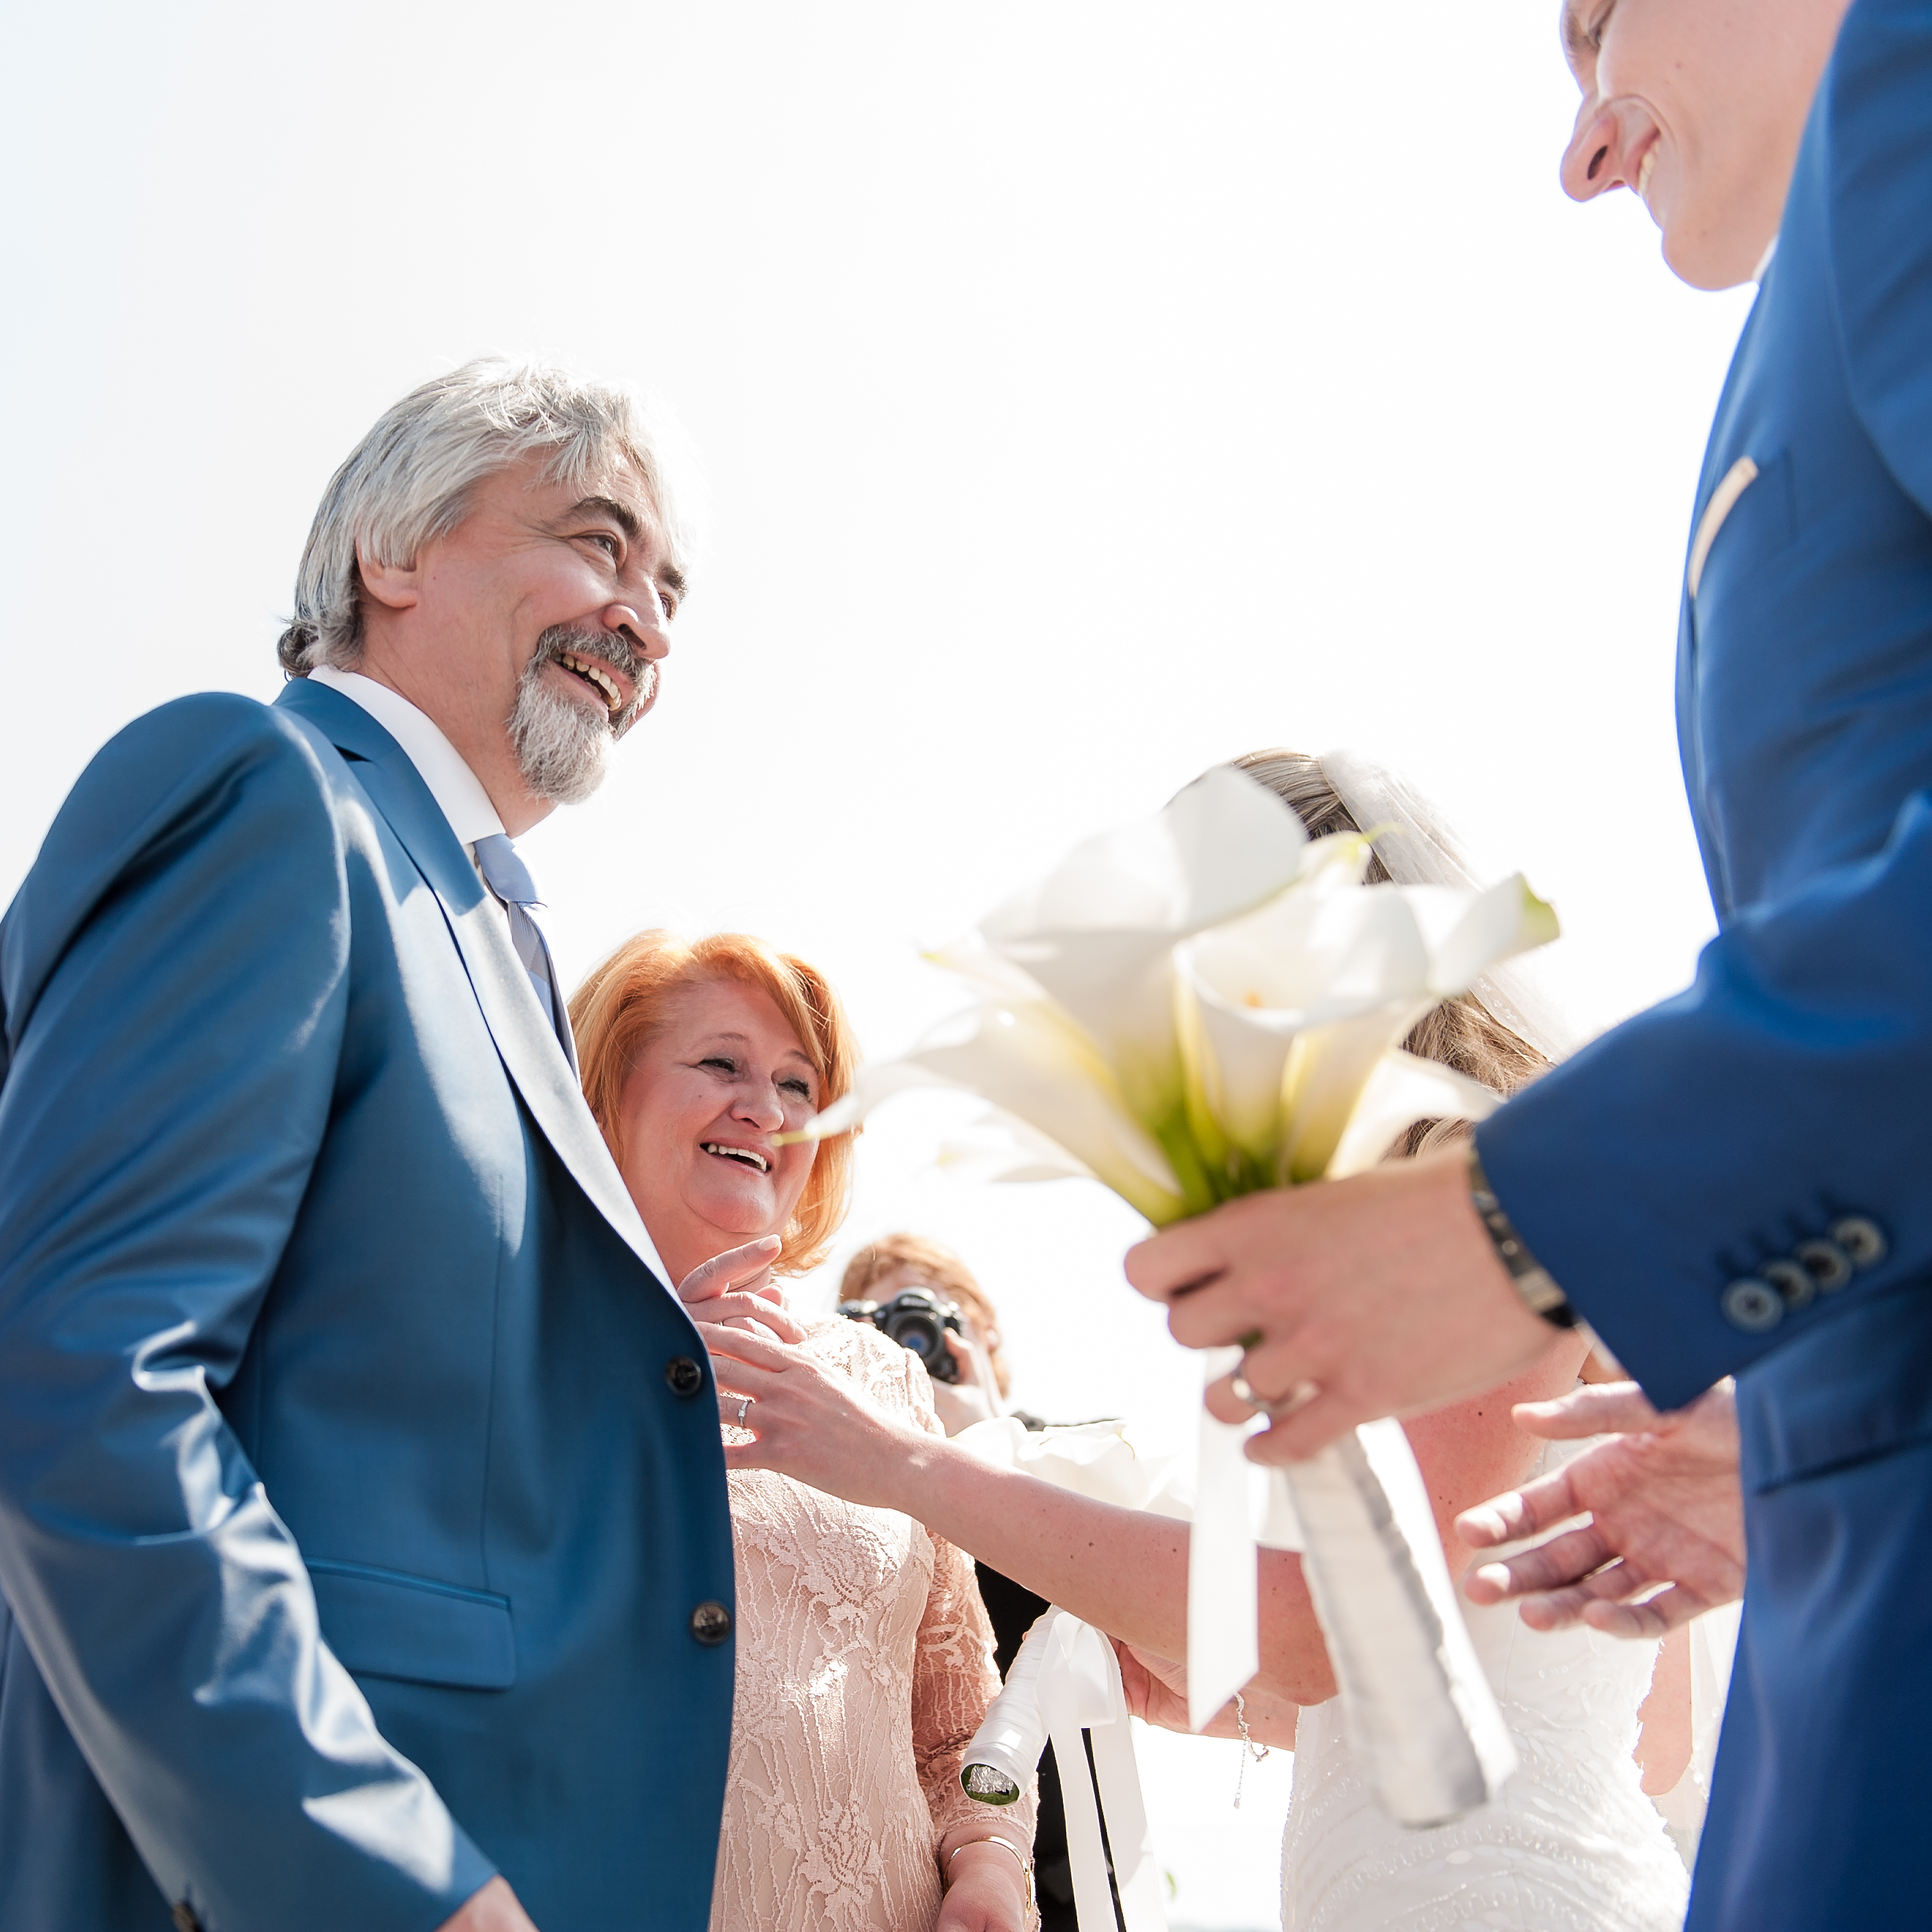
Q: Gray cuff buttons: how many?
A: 4